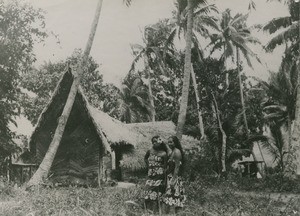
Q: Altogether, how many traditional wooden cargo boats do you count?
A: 0